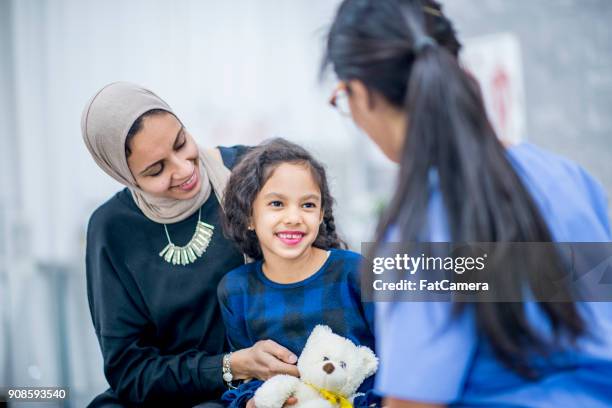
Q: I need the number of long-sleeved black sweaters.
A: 1